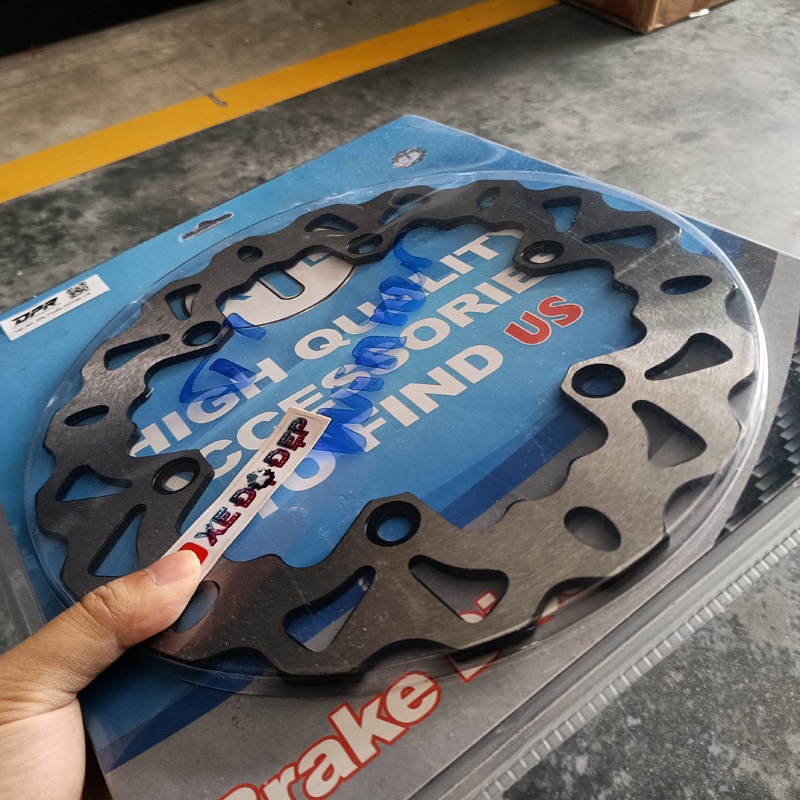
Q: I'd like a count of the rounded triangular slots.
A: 12